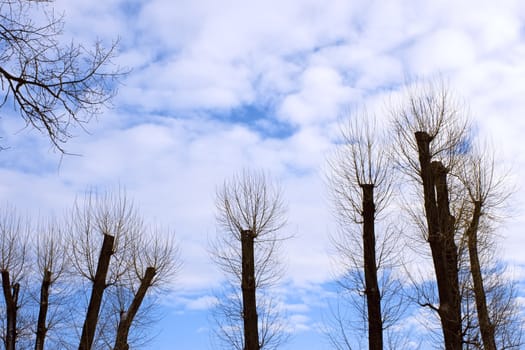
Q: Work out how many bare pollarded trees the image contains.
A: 8